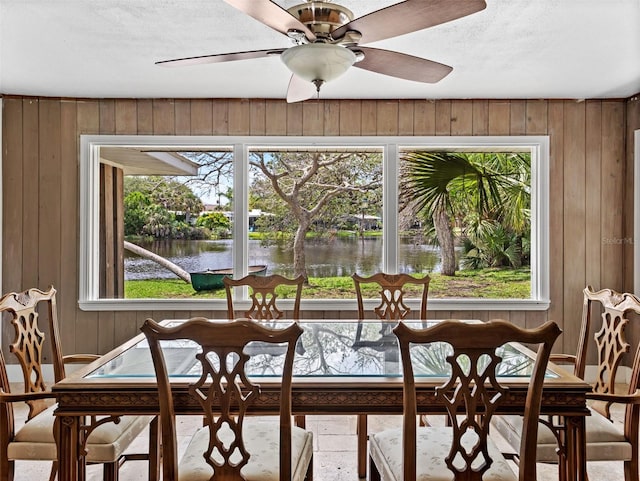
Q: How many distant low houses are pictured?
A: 2